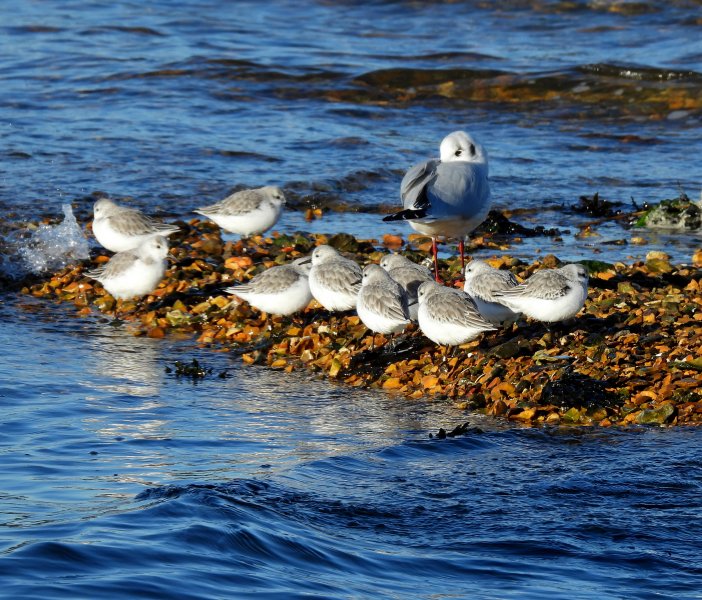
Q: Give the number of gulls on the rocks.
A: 1